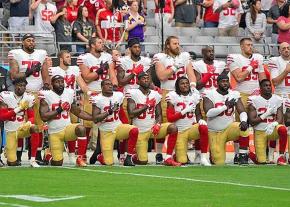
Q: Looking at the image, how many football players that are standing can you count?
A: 8